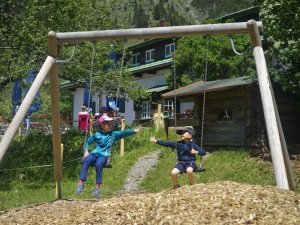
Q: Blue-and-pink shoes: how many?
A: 2